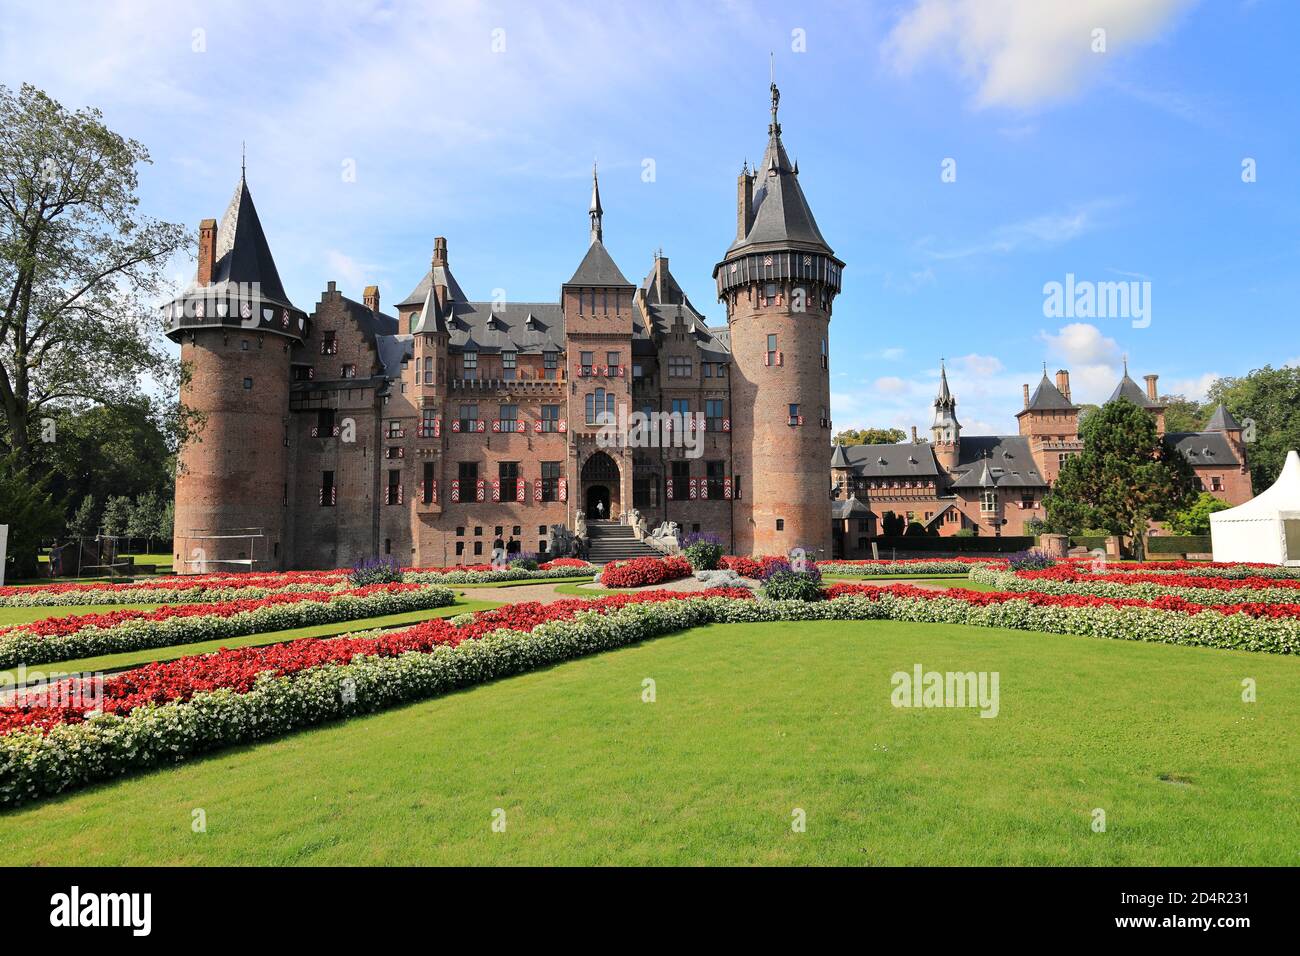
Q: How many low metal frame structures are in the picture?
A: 2